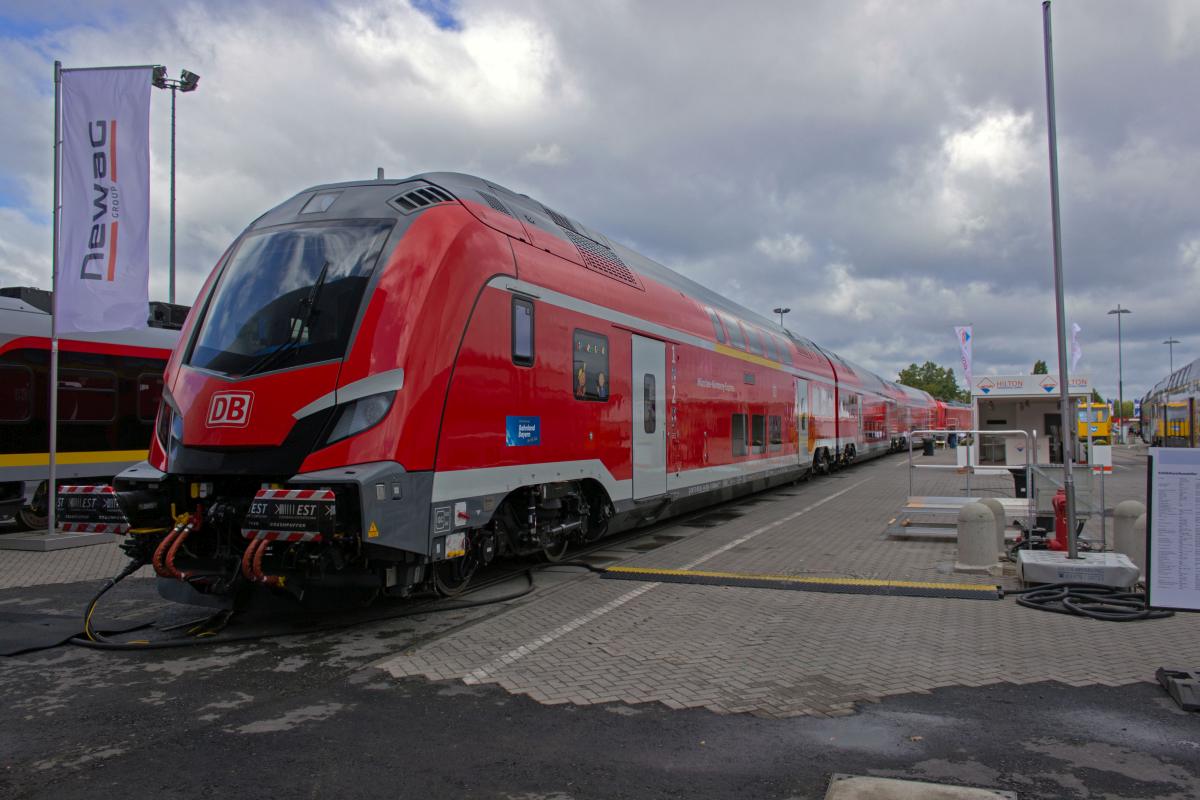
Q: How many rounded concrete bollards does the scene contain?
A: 4